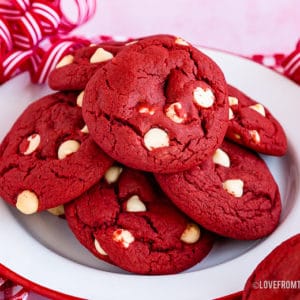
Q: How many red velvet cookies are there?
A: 7